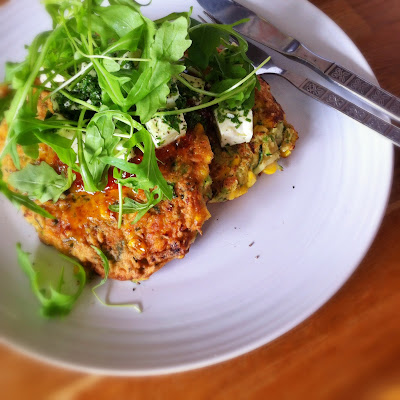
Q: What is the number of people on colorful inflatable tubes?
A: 0